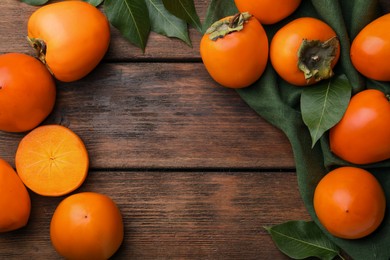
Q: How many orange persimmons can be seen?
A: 11